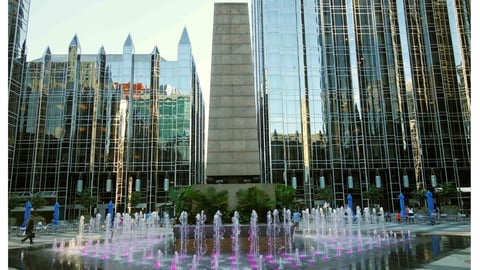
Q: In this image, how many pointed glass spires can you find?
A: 6